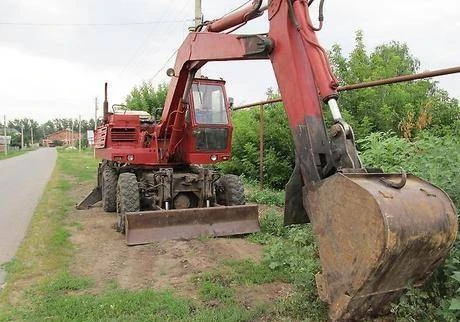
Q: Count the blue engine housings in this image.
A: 0